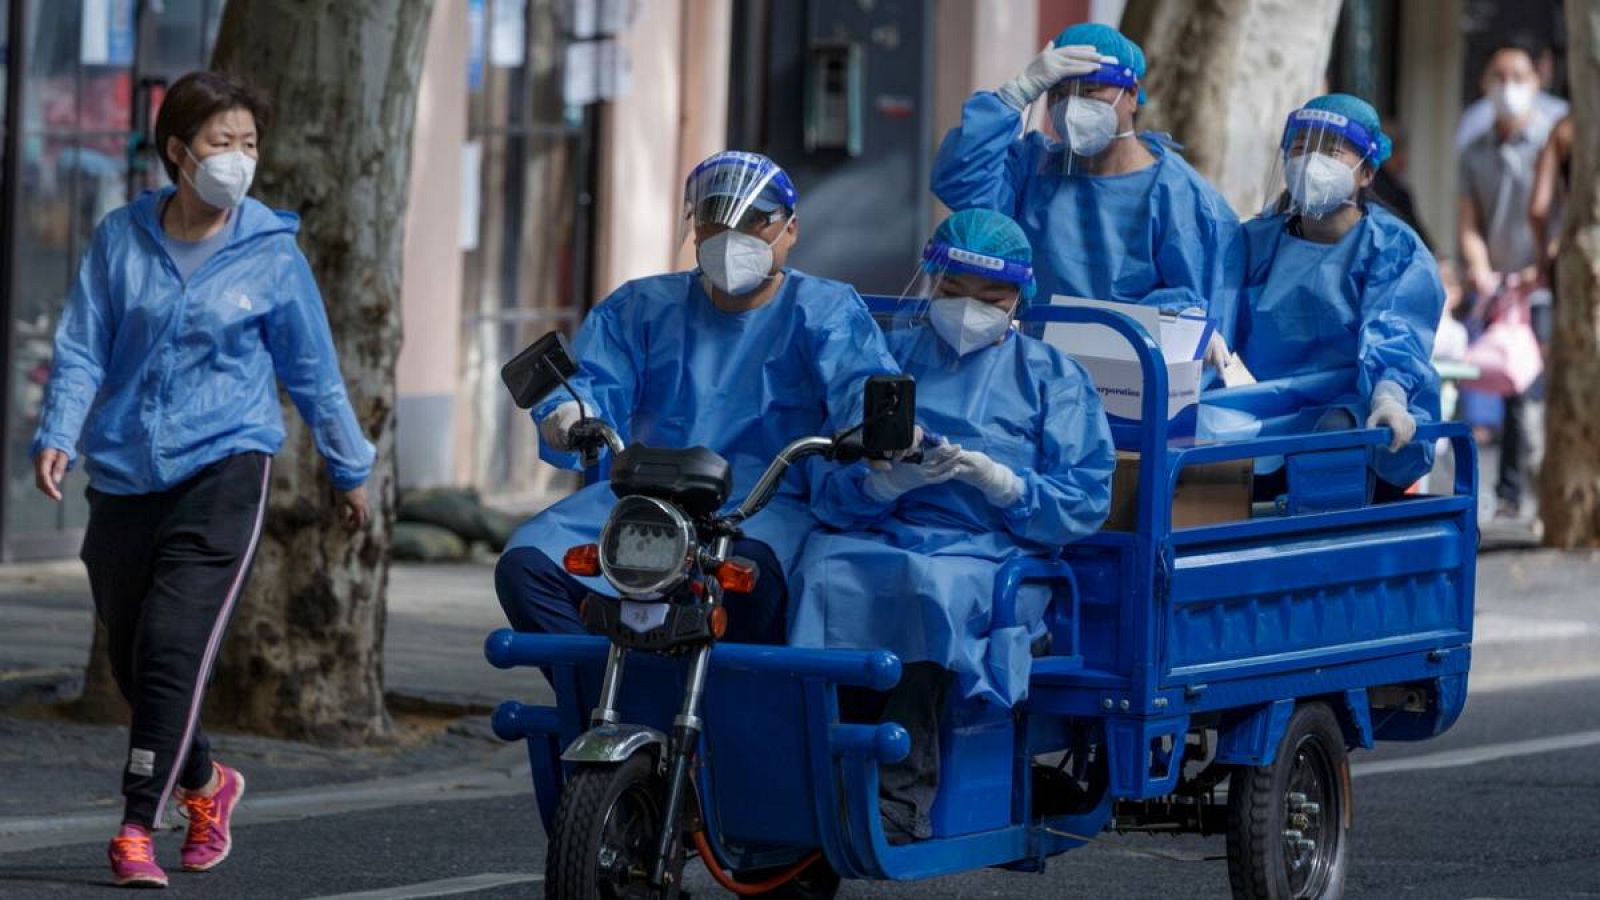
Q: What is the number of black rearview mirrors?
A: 2